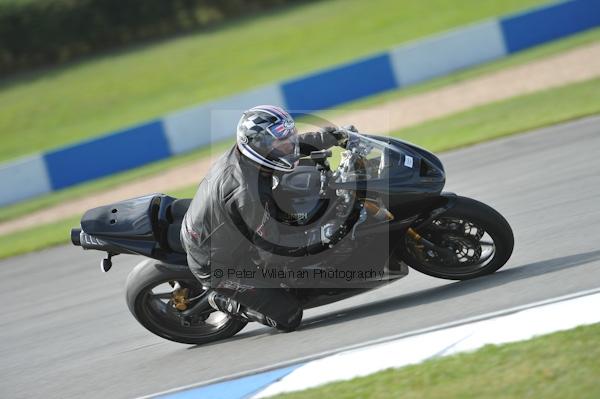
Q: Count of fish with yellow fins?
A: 0